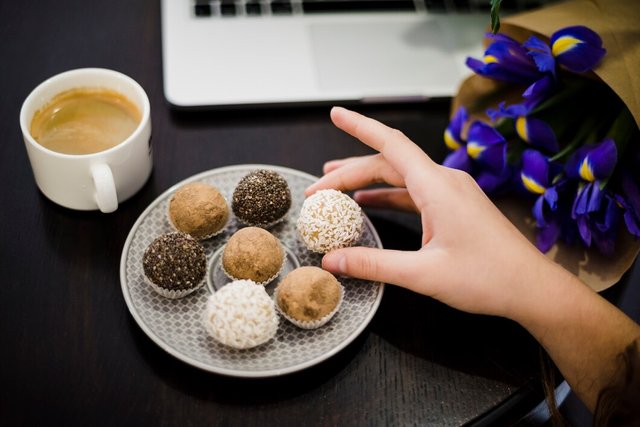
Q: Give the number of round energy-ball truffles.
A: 7